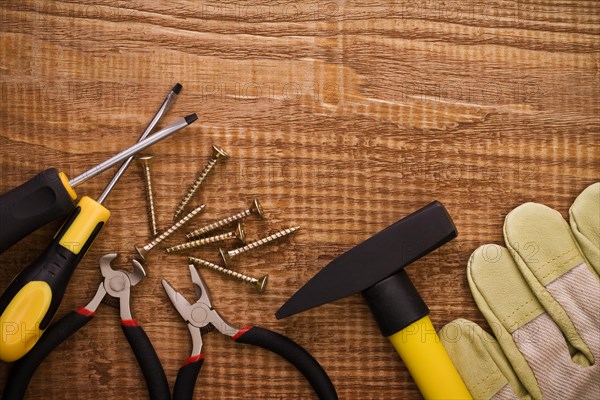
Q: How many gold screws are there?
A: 7